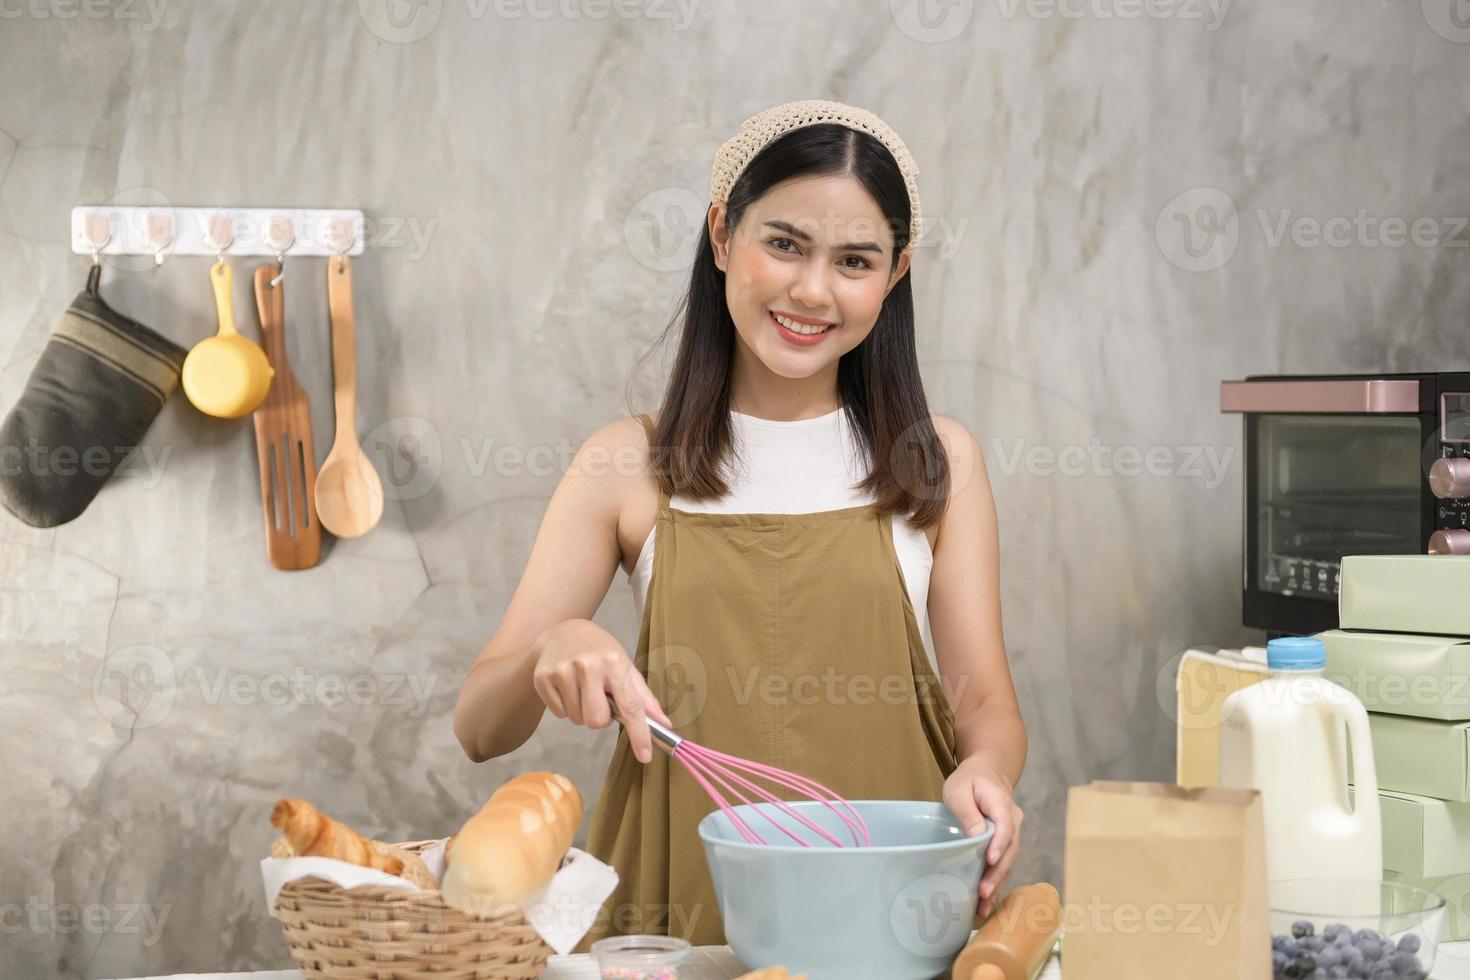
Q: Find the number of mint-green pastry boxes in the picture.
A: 5